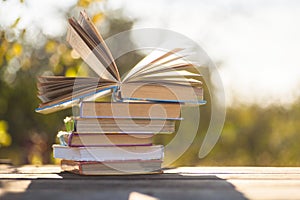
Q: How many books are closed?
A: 5